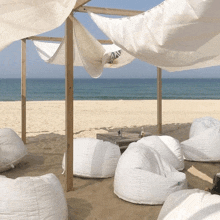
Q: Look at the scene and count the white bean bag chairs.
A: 7